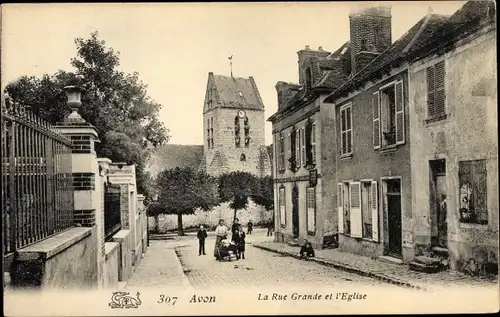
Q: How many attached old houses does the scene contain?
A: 3